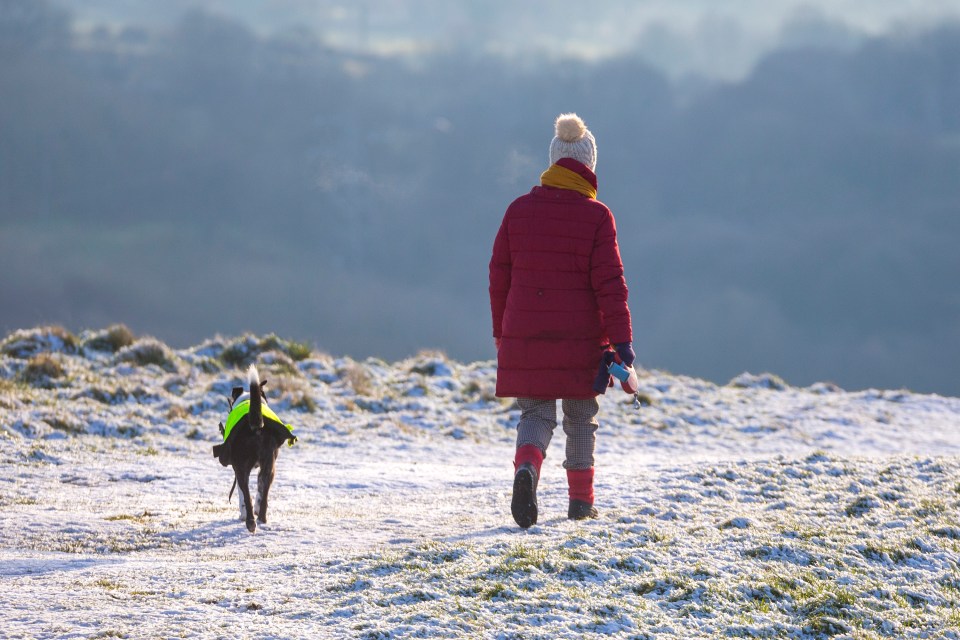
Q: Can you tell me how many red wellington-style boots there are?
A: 2